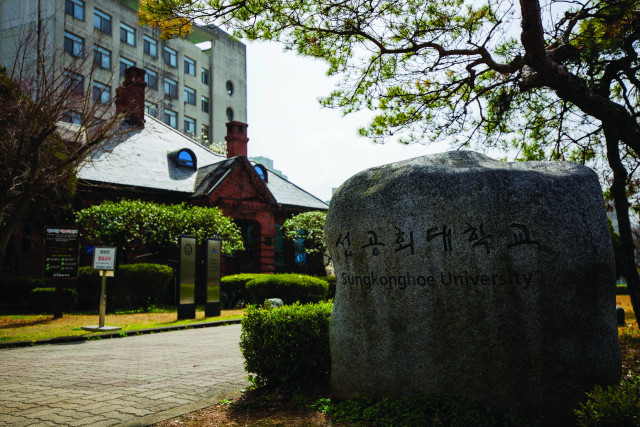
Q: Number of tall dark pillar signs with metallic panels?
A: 2